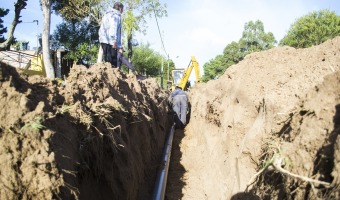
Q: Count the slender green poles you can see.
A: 2